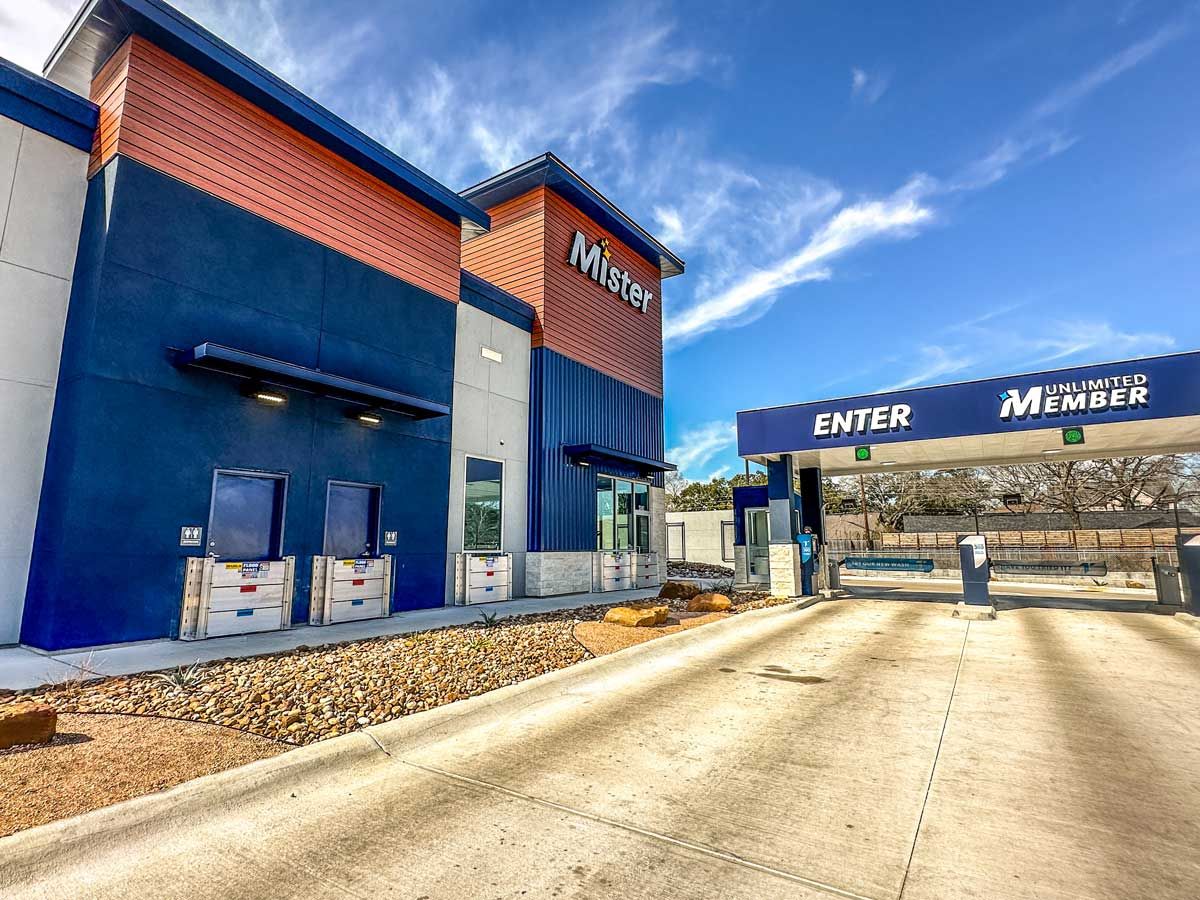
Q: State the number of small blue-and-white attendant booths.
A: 1